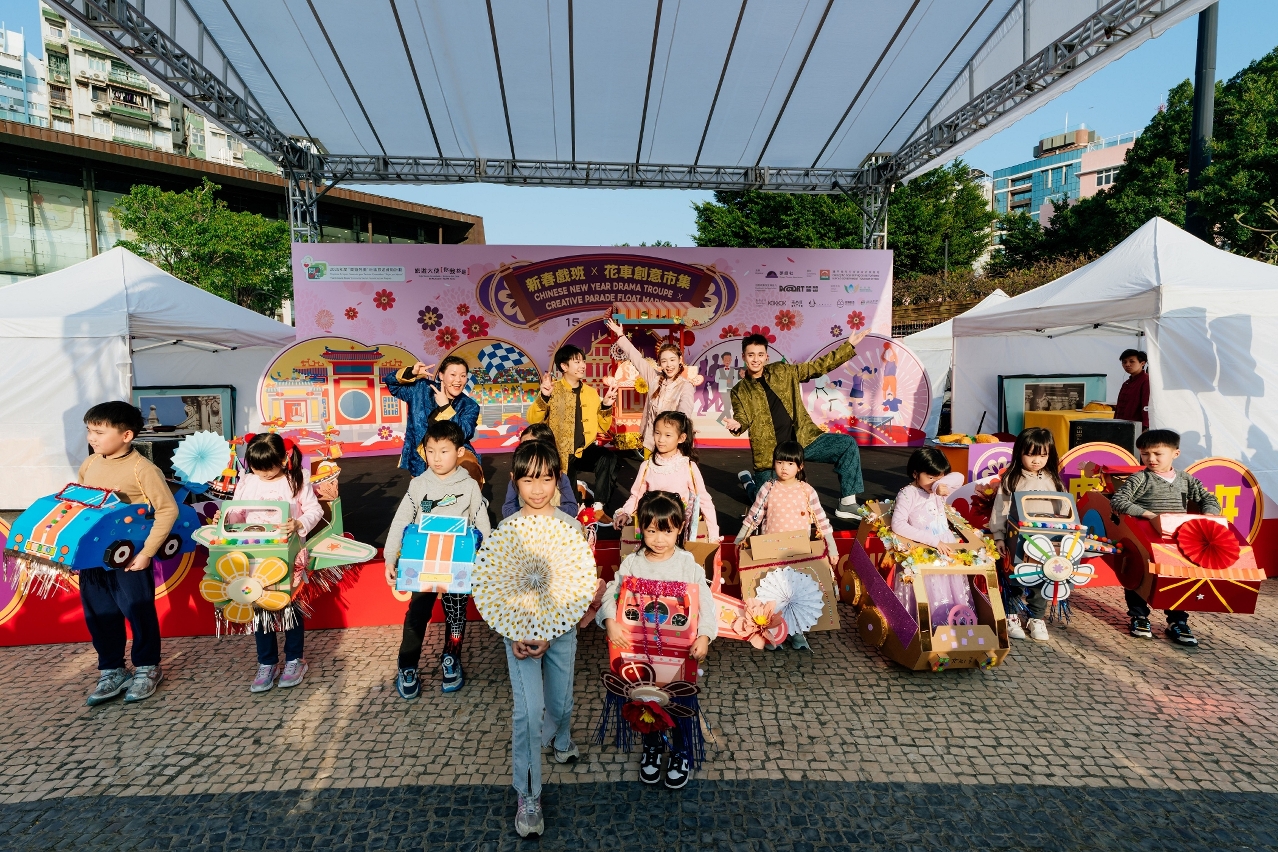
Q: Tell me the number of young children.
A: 11